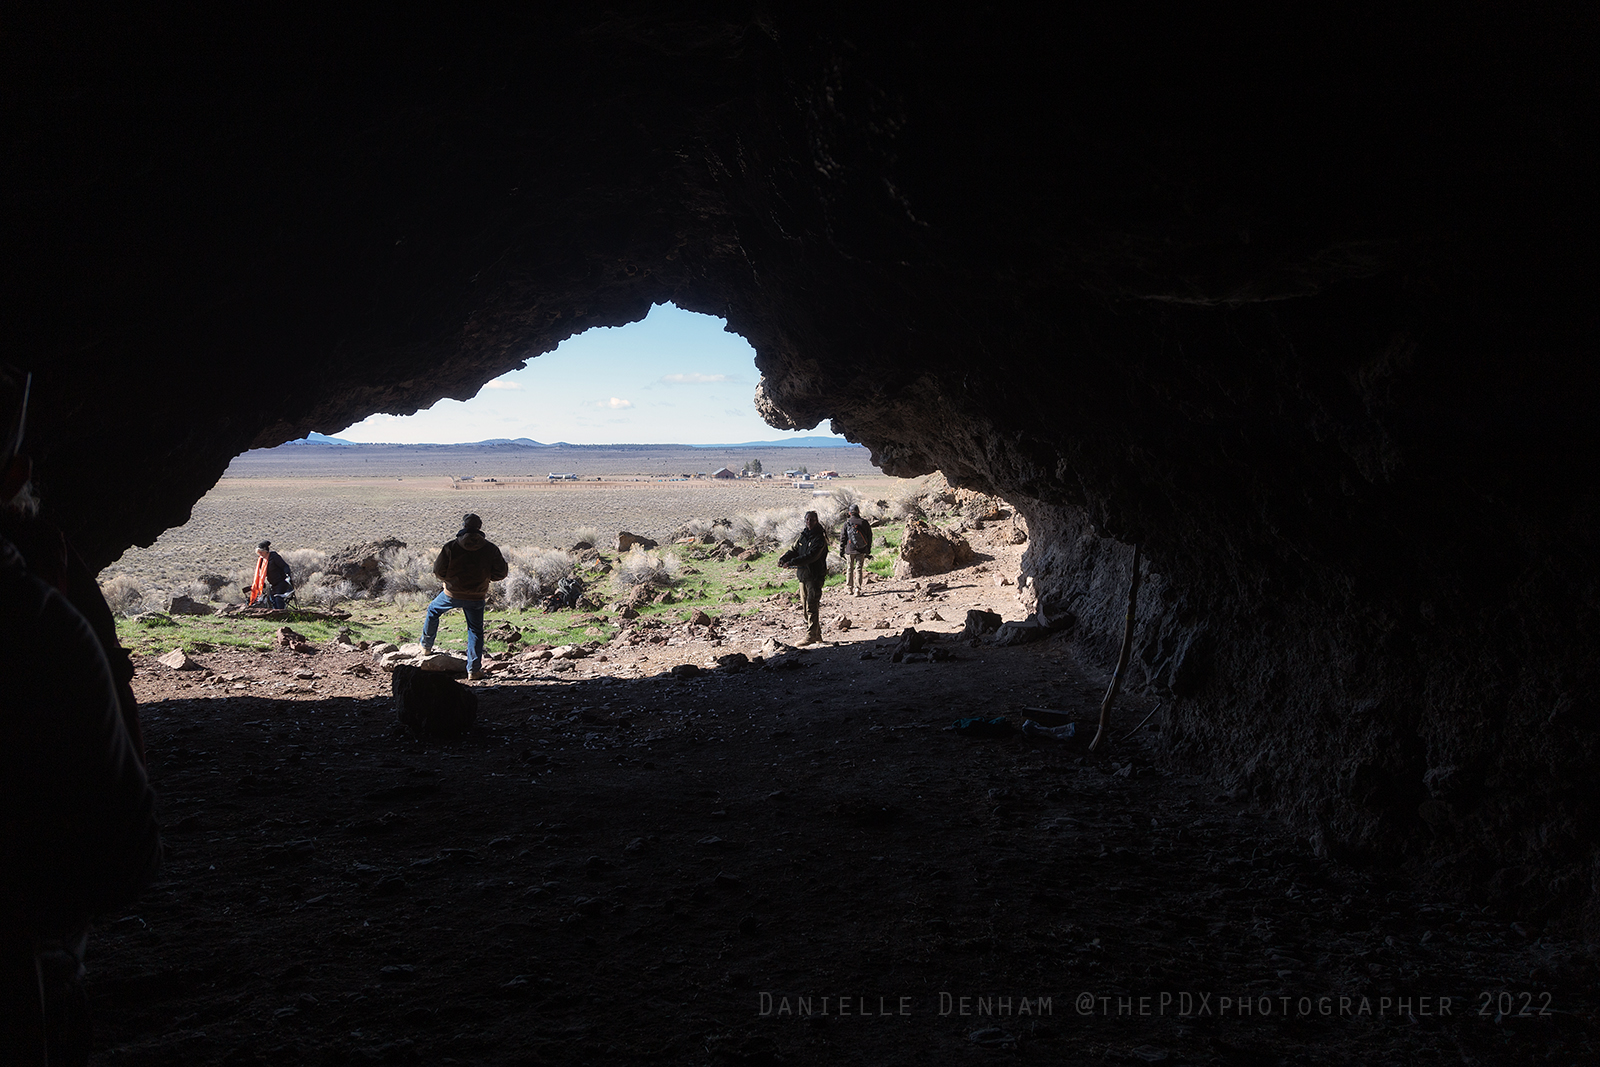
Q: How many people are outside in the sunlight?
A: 4